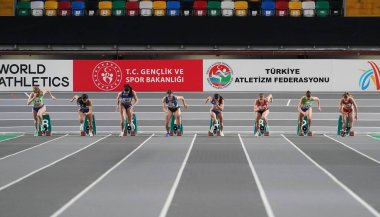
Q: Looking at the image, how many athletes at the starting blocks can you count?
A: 8